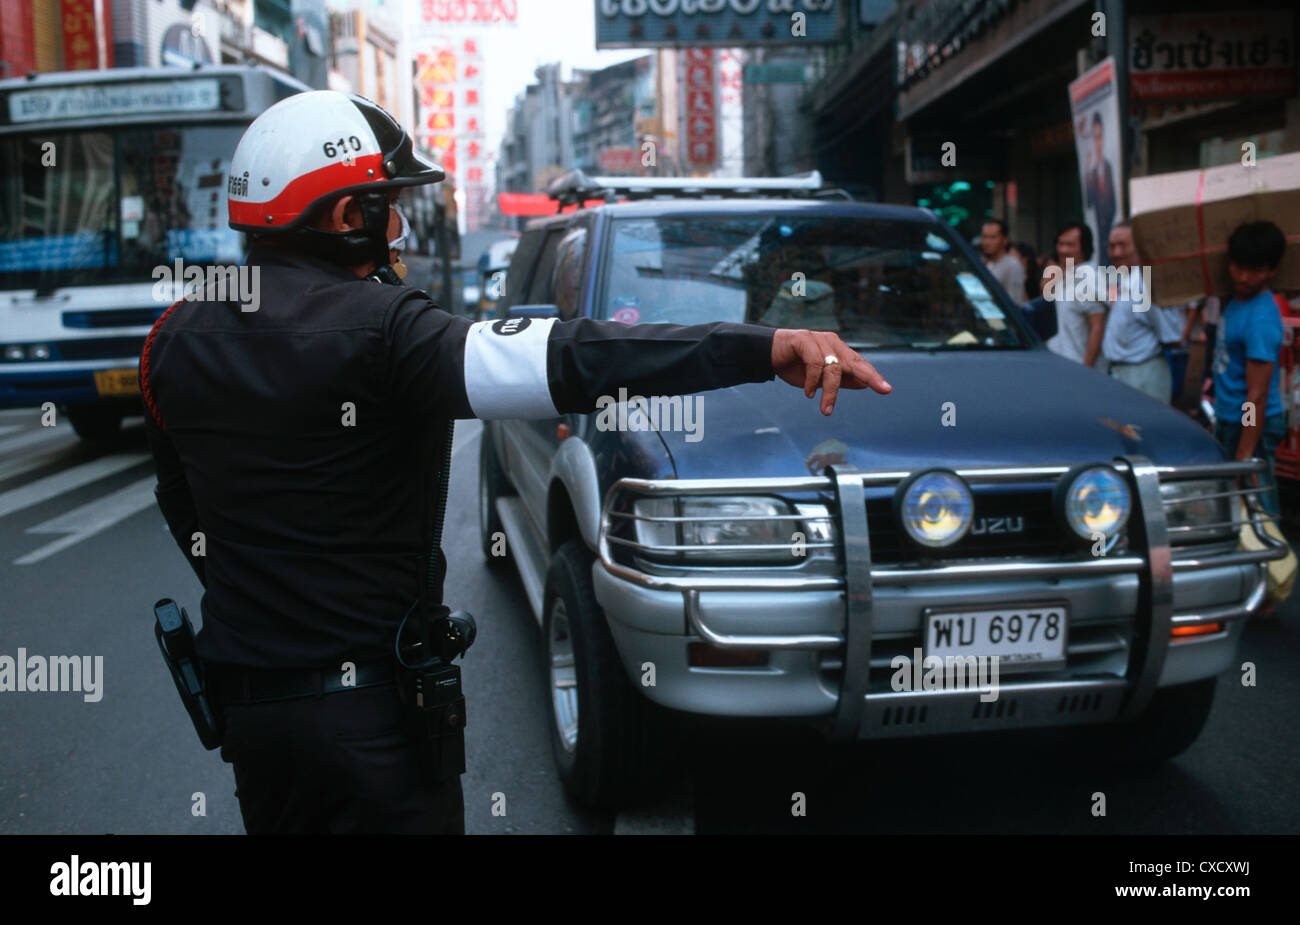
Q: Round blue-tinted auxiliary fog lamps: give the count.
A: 2